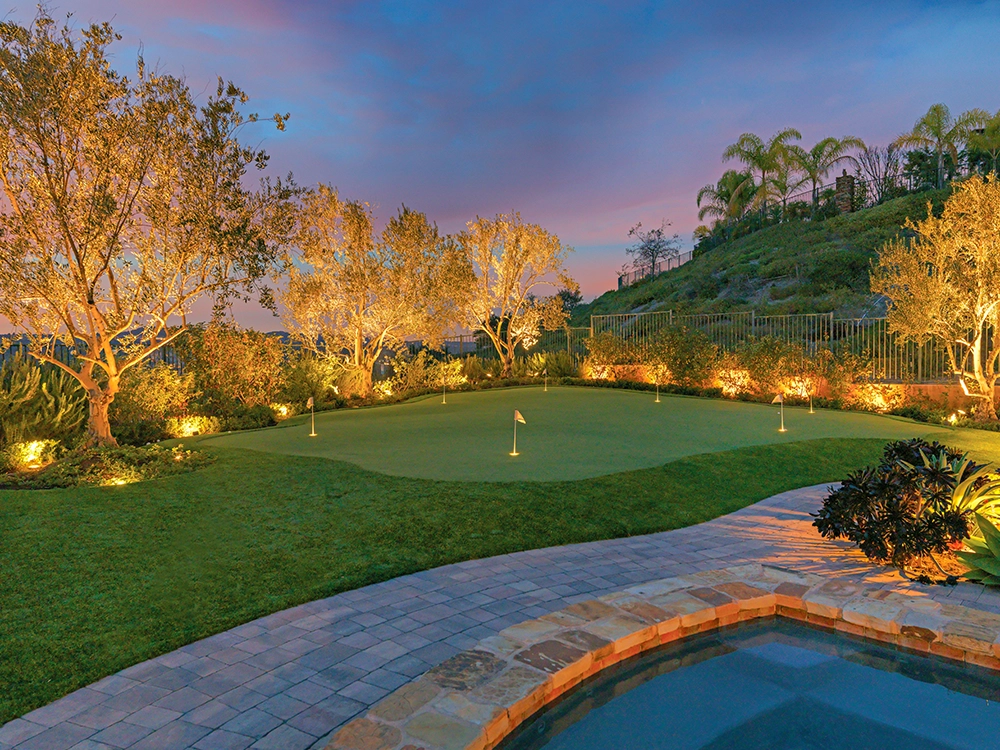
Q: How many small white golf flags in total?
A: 7